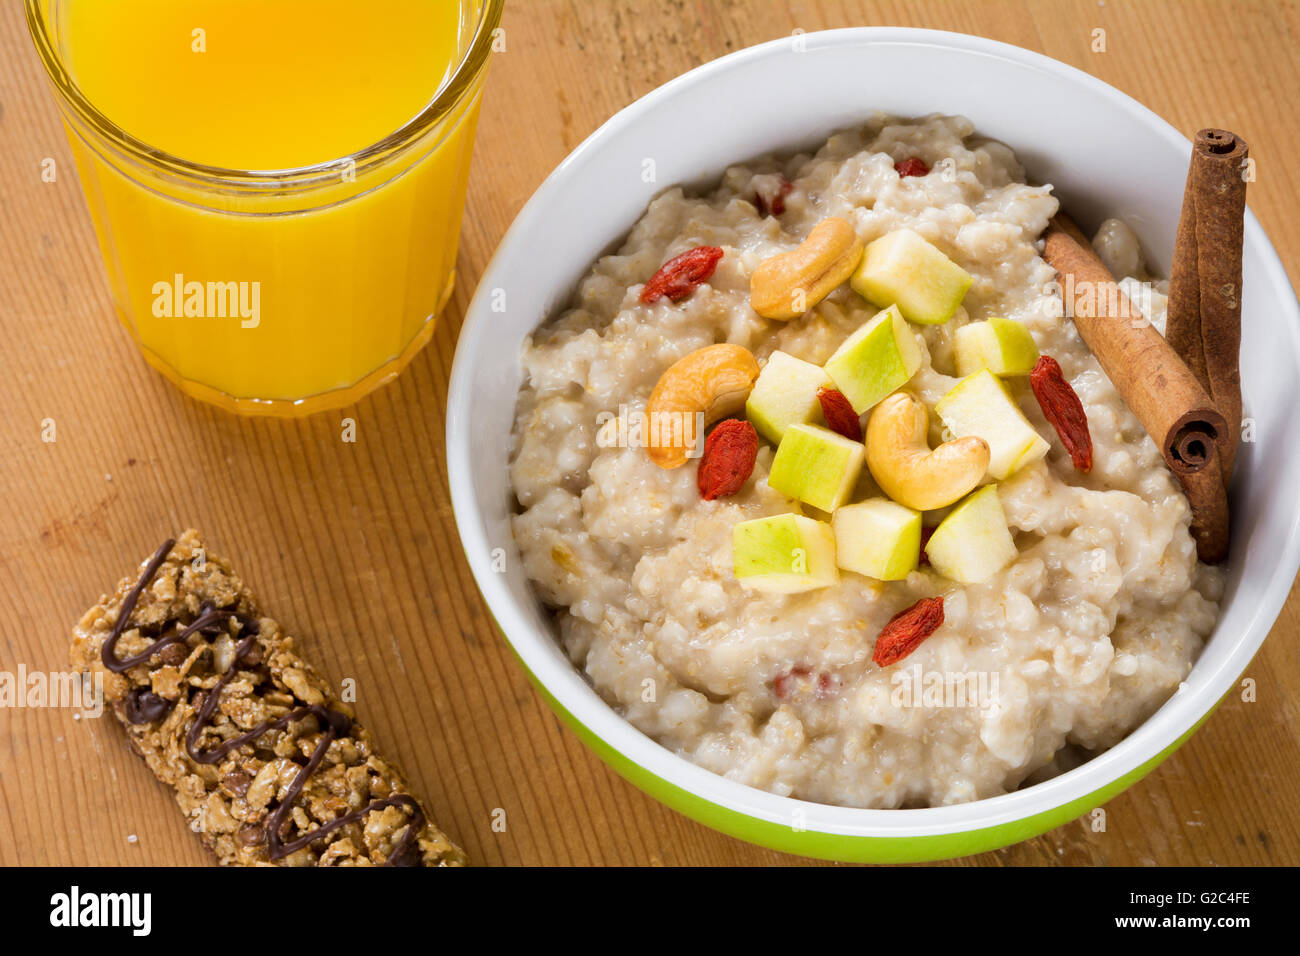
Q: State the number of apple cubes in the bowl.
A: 9